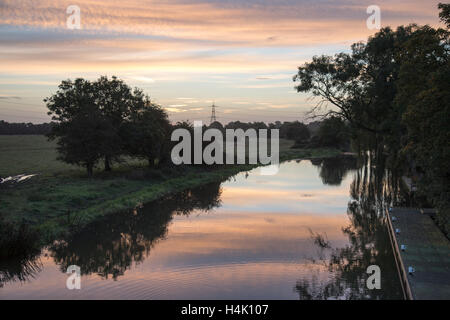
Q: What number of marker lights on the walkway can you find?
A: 5